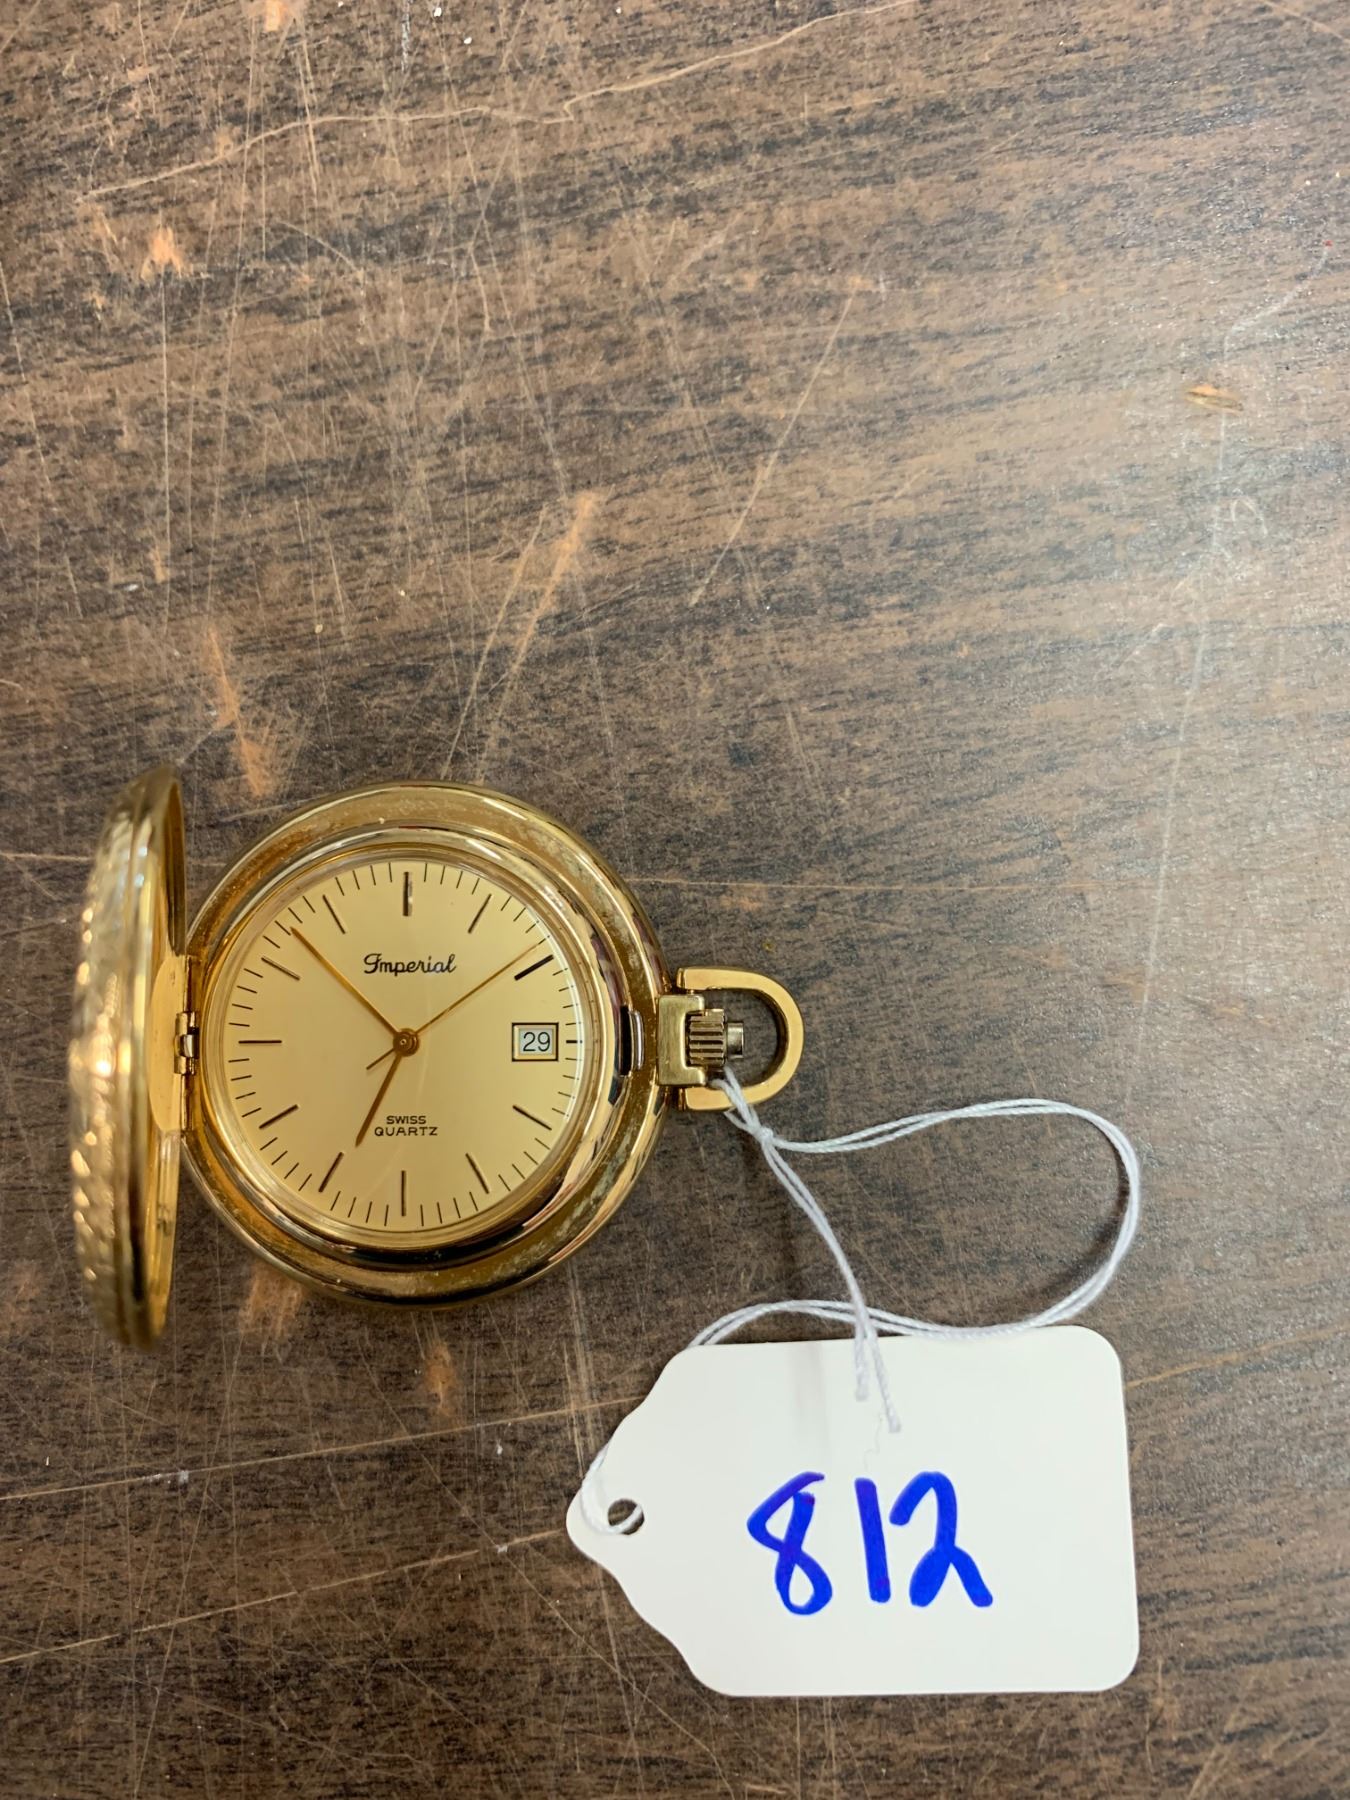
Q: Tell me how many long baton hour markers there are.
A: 11